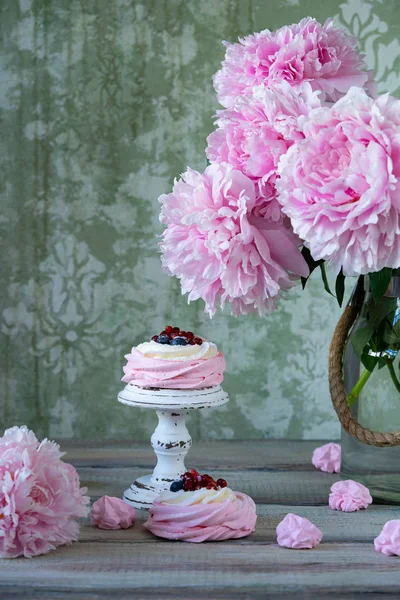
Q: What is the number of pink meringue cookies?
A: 5